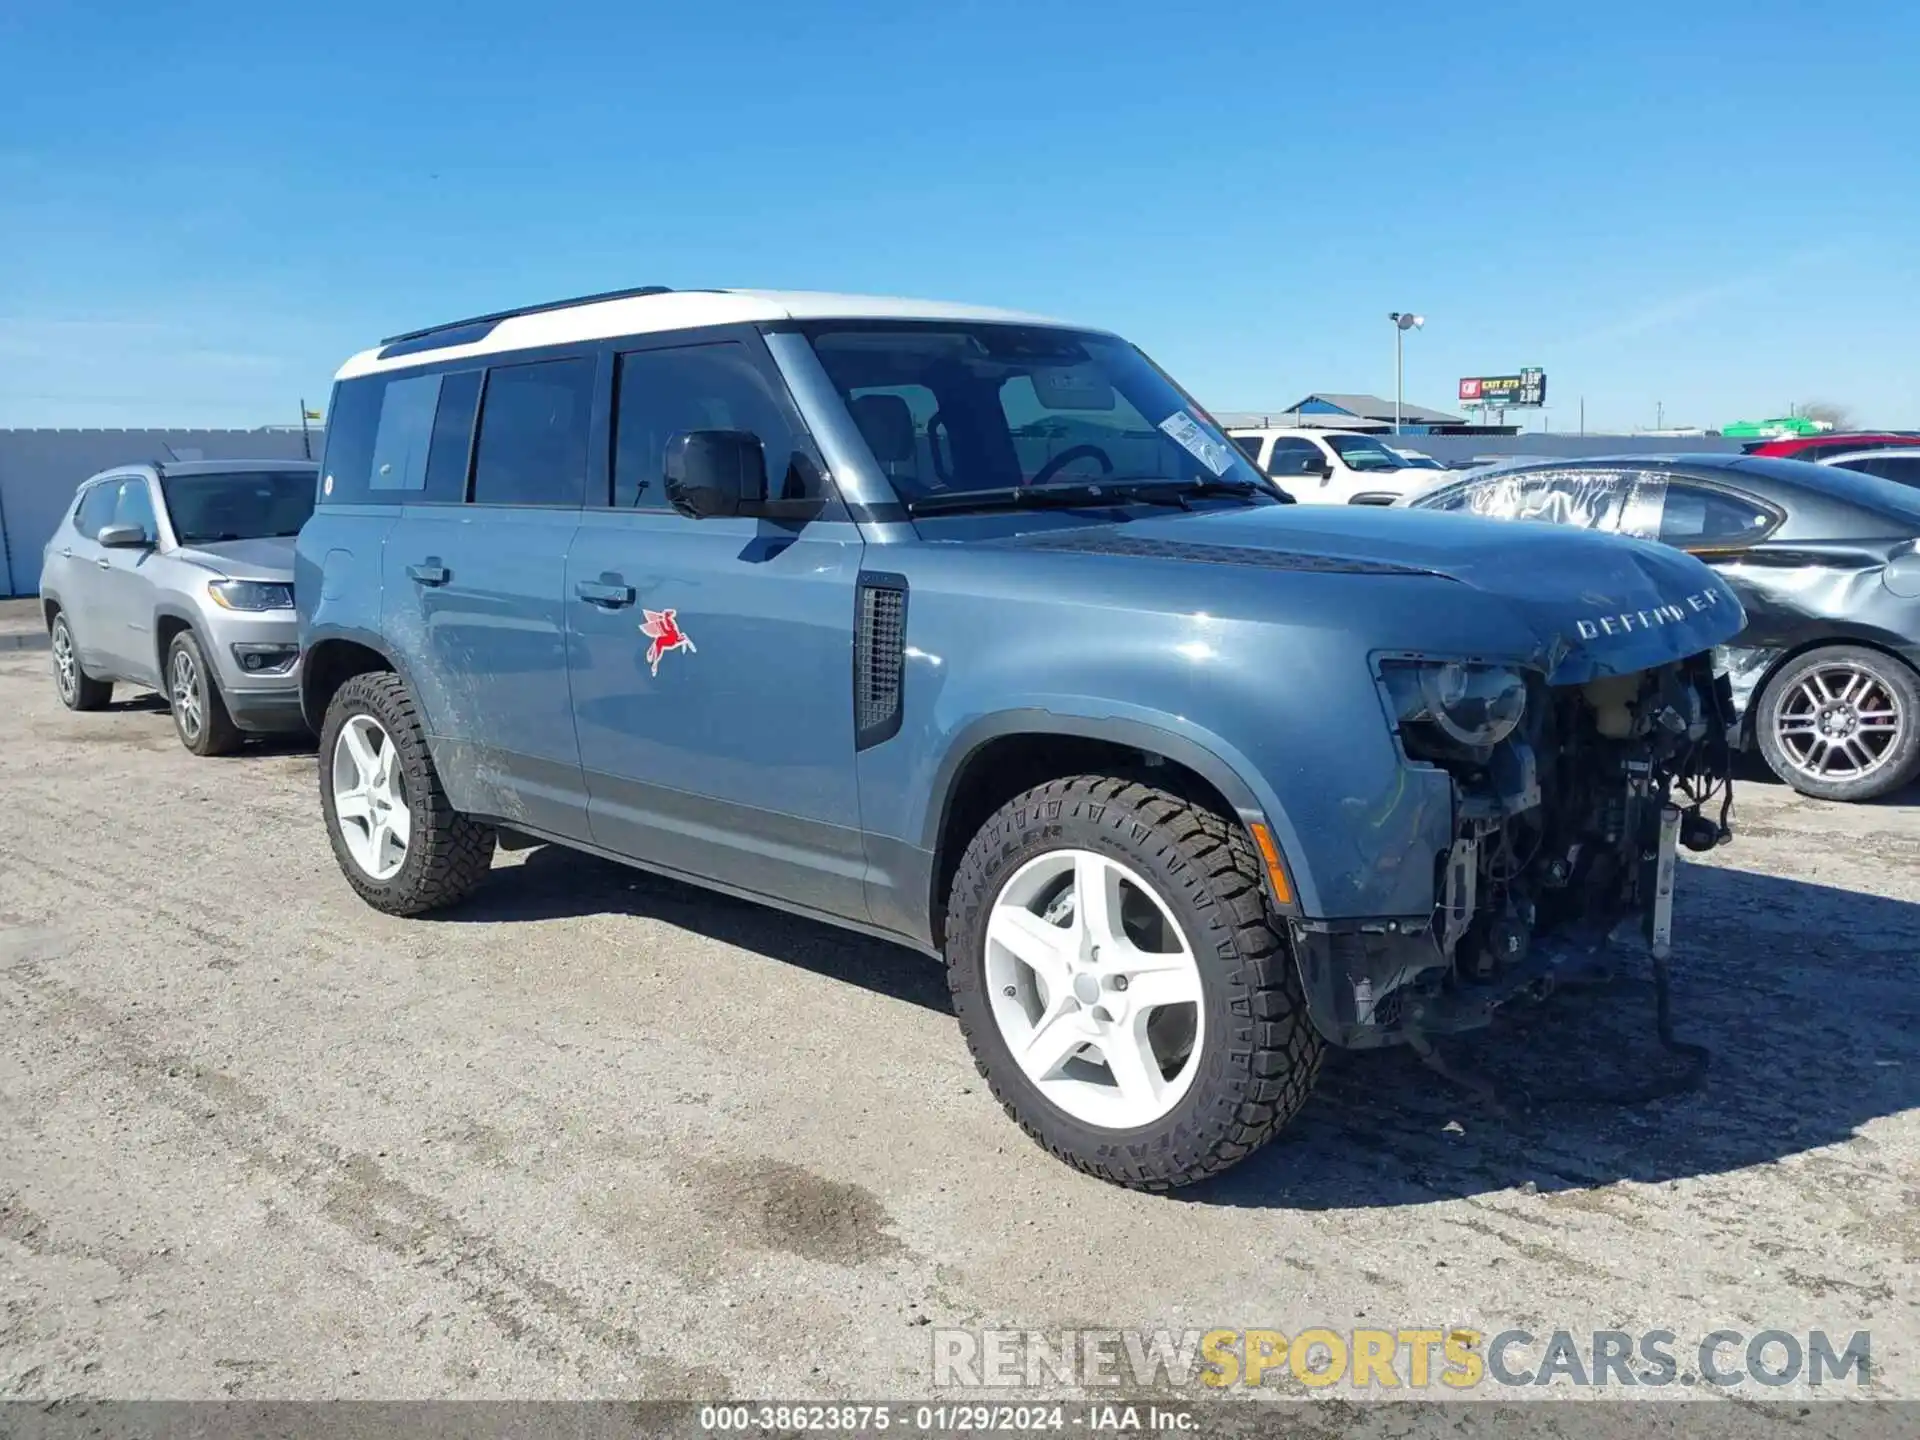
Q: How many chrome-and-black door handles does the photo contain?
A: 2